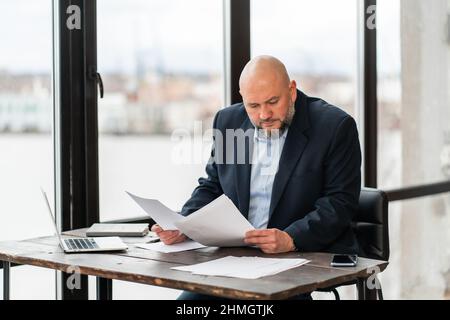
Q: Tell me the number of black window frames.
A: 3